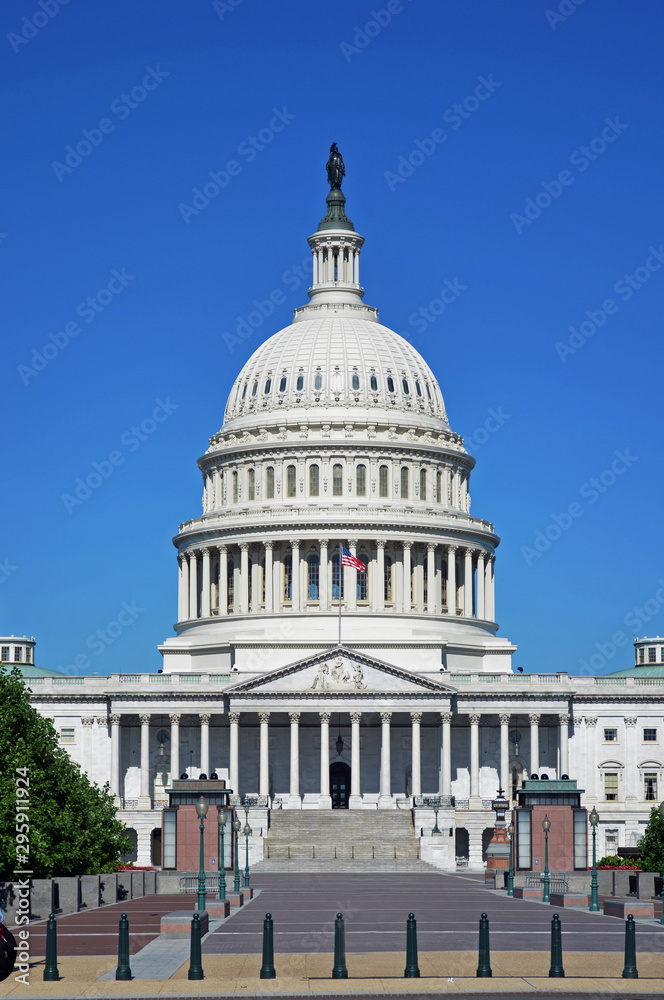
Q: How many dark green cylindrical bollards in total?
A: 9